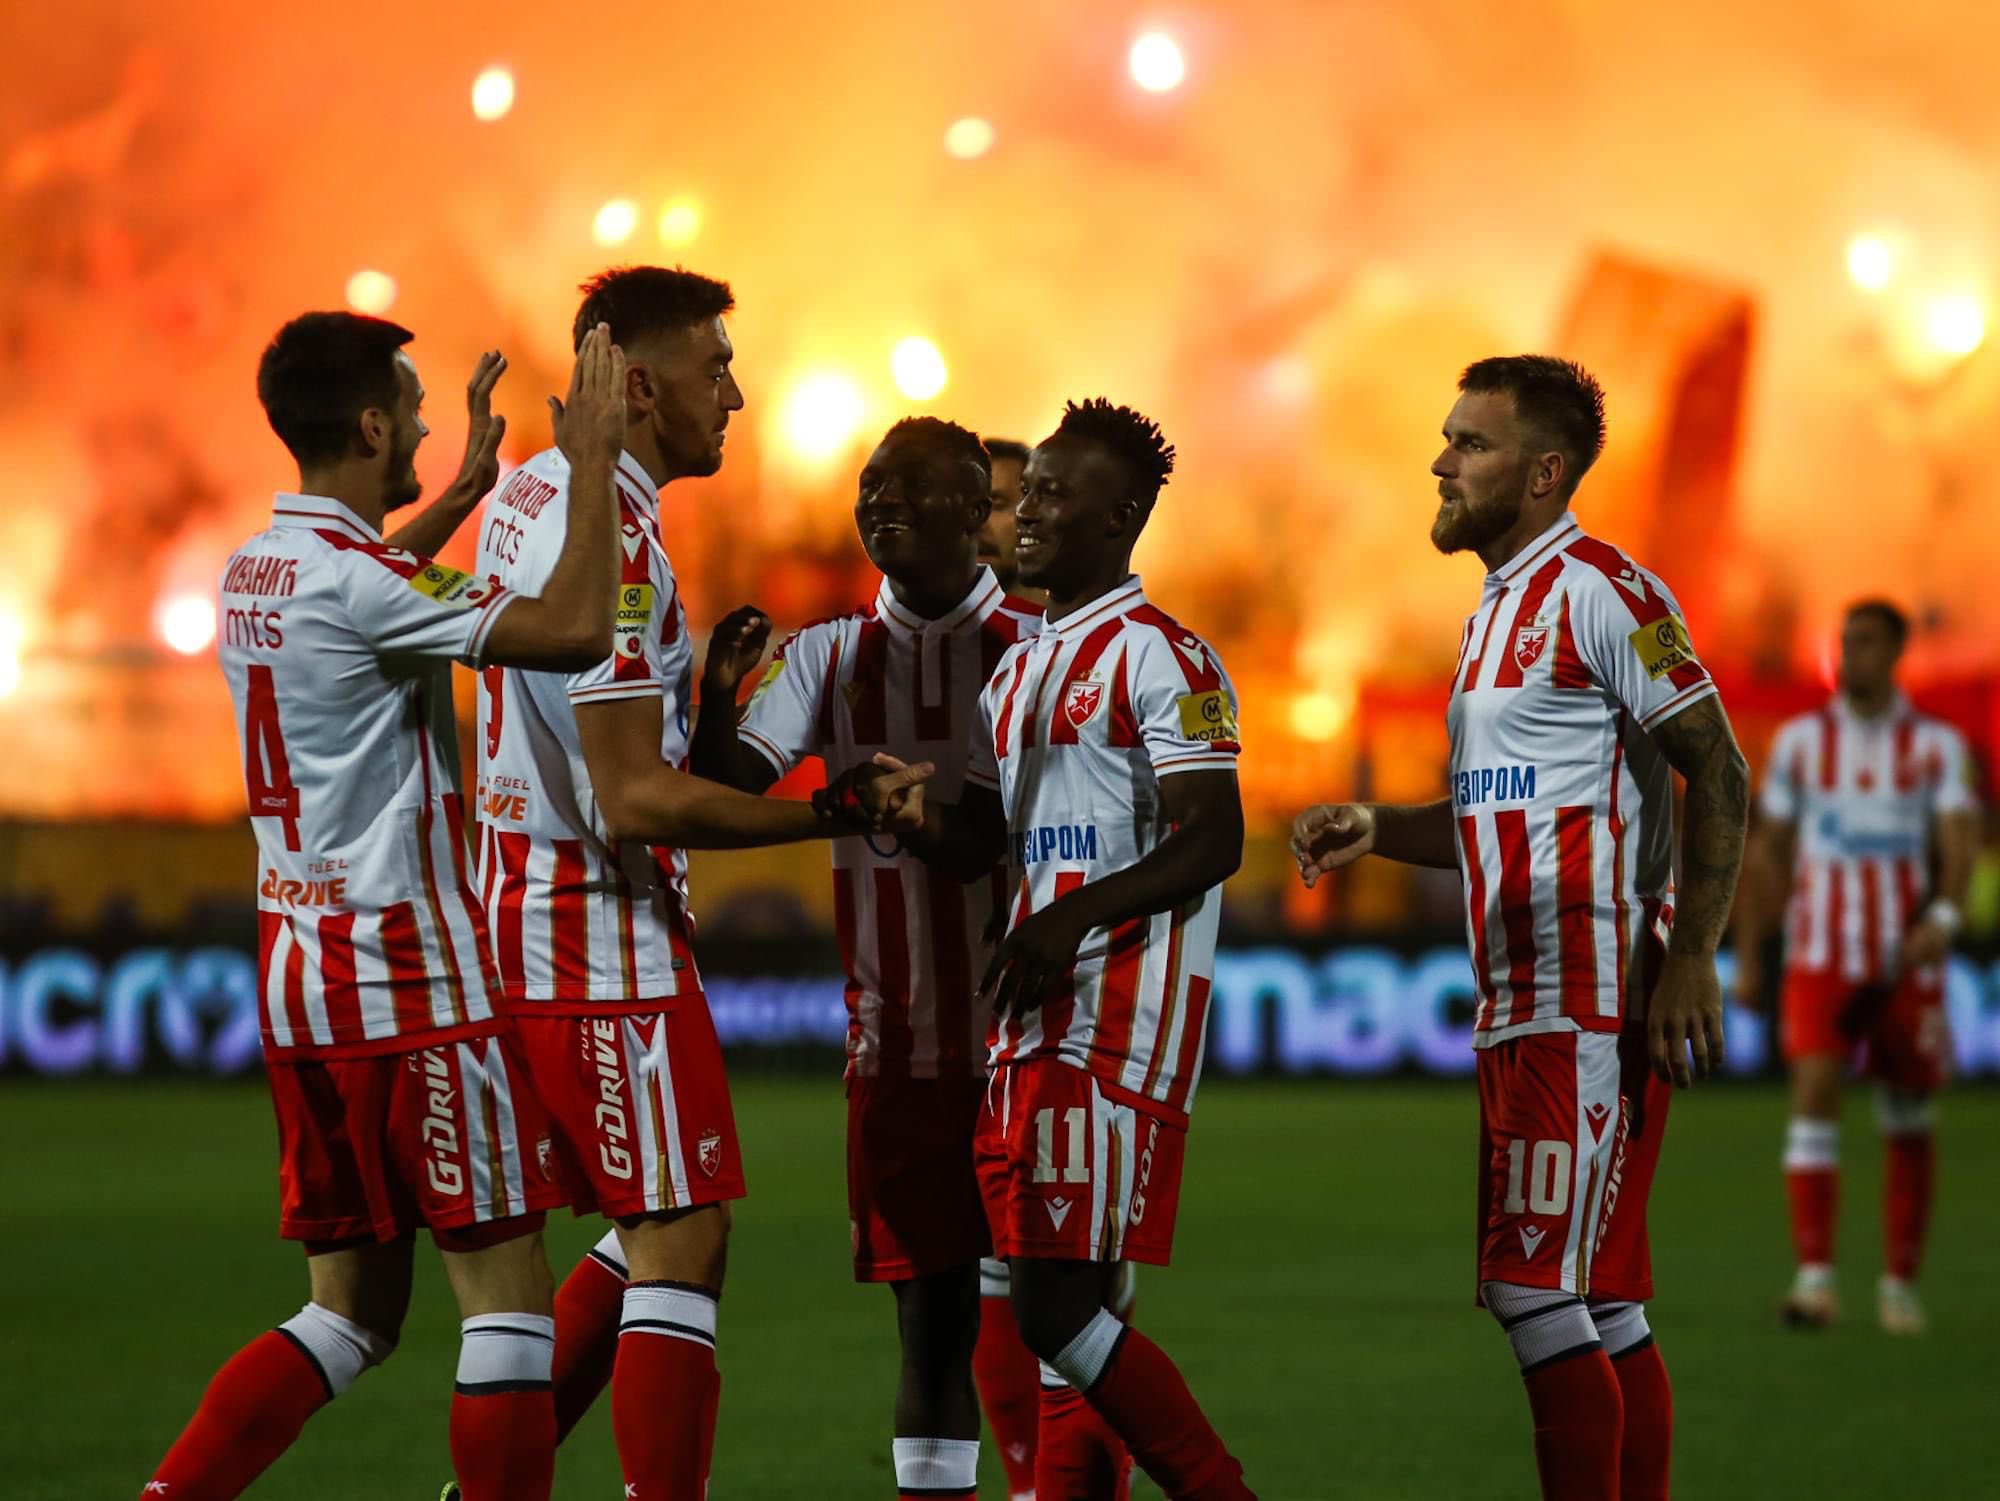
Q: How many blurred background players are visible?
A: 1